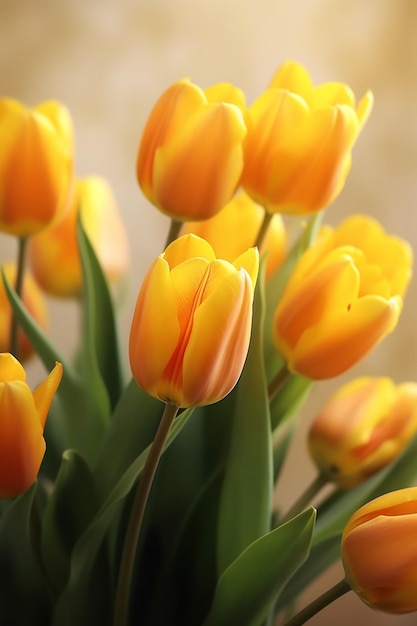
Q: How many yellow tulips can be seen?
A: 11